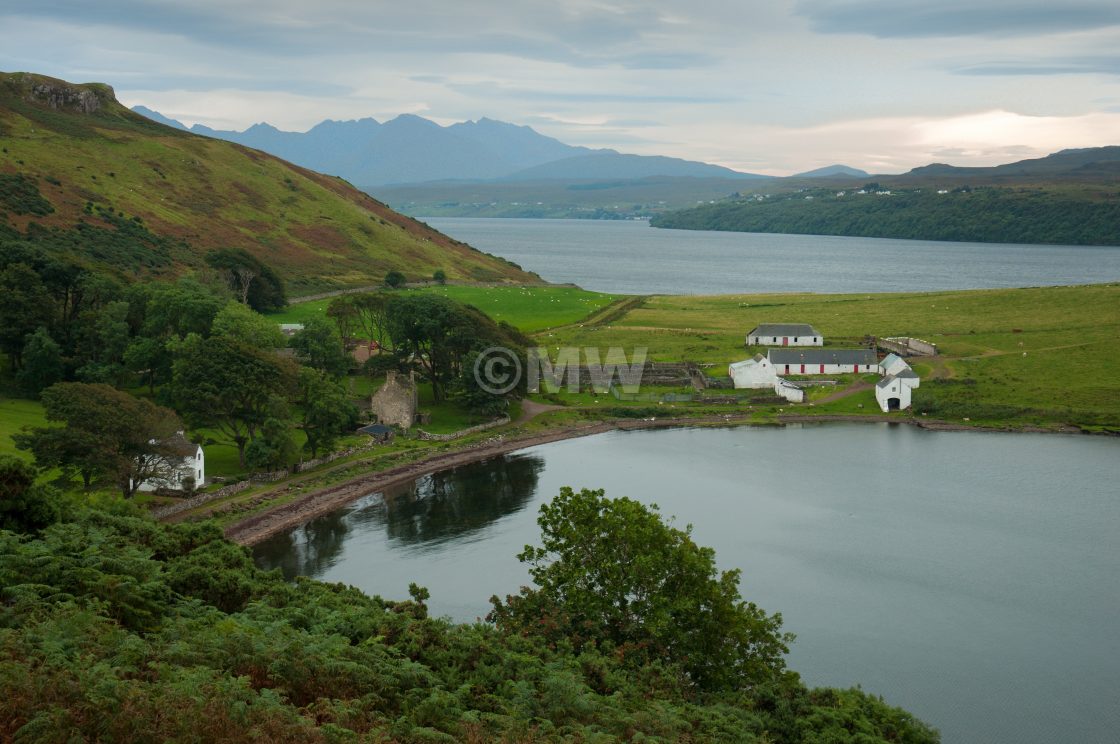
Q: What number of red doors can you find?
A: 5